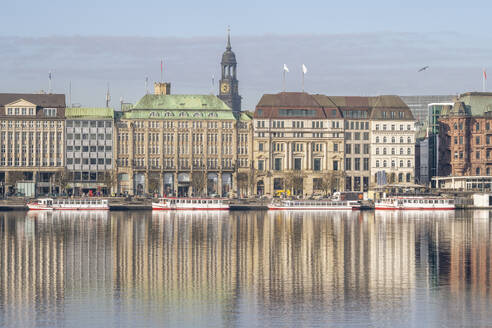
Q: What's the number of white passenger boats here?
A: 4